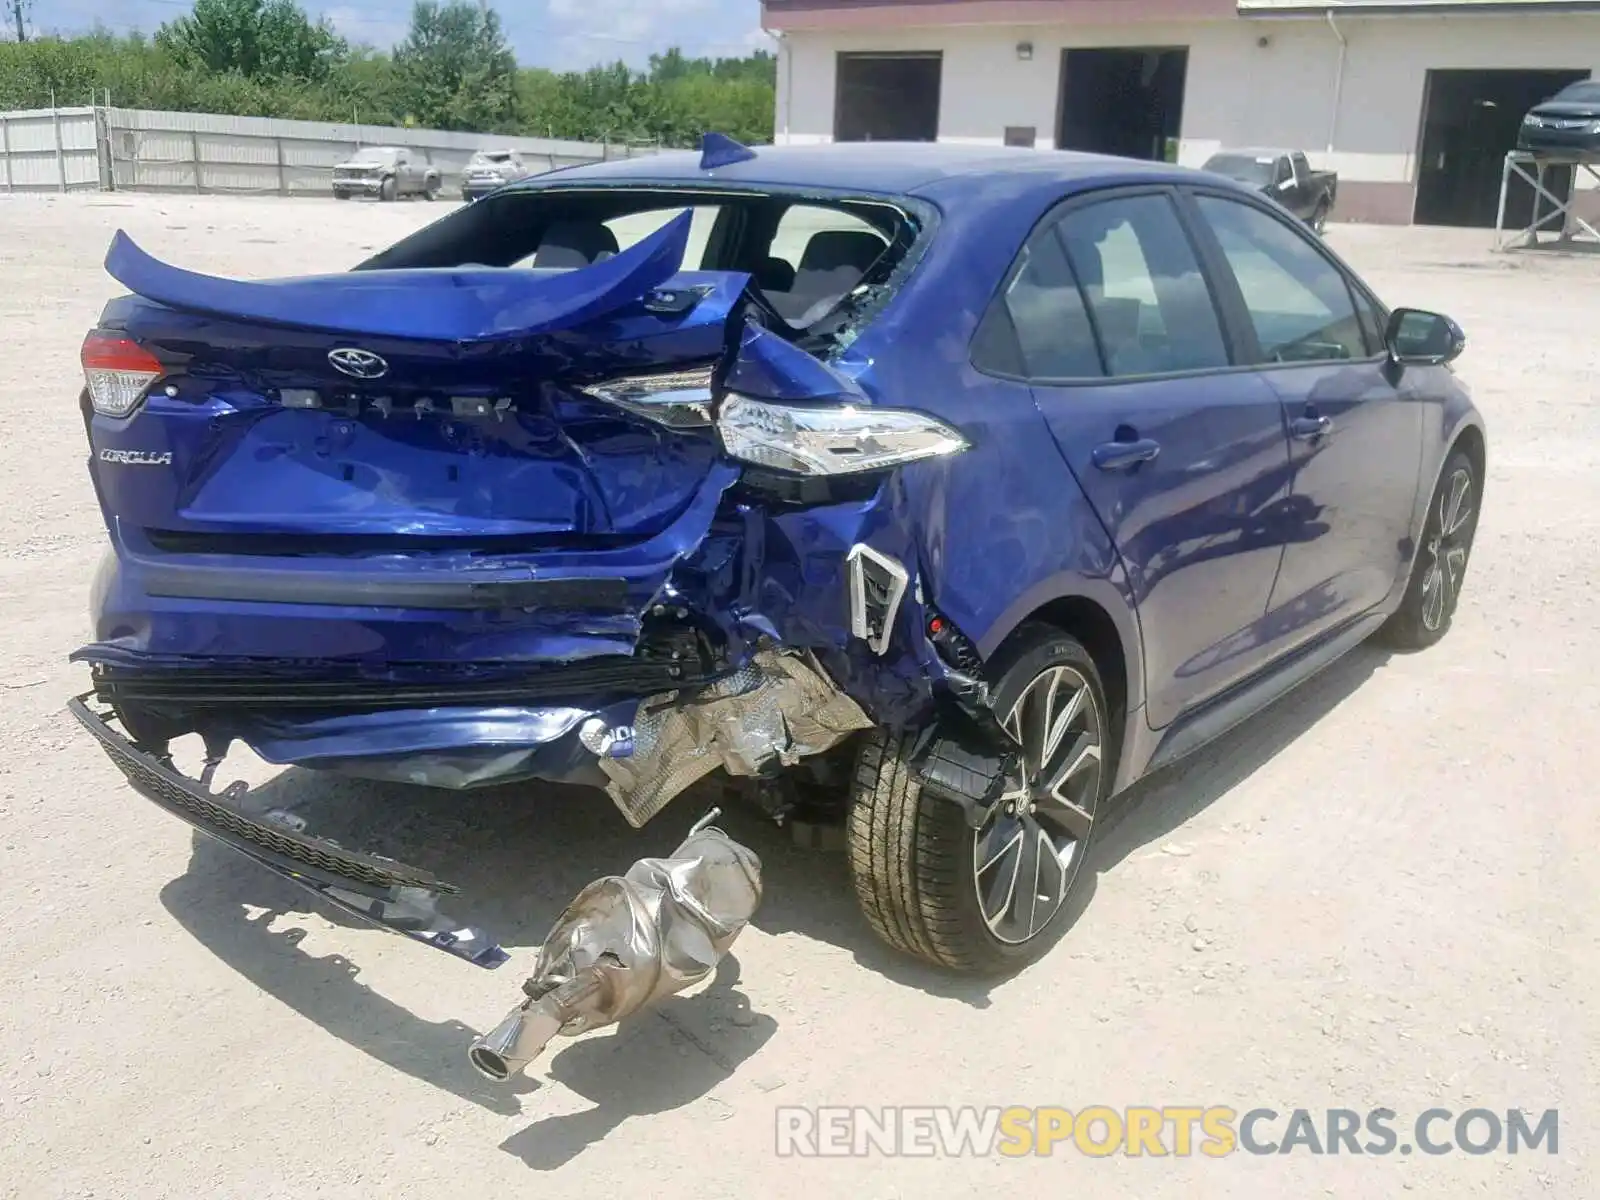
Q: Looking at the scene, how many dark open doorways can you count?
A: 3